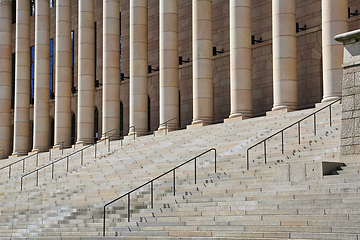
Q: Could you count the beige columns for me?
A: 12